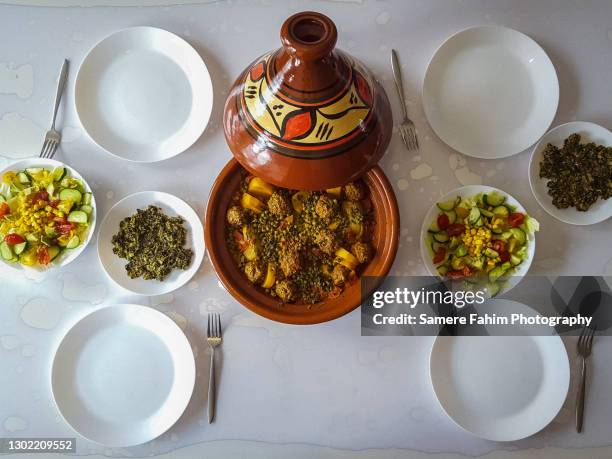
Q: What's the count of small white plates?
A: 4